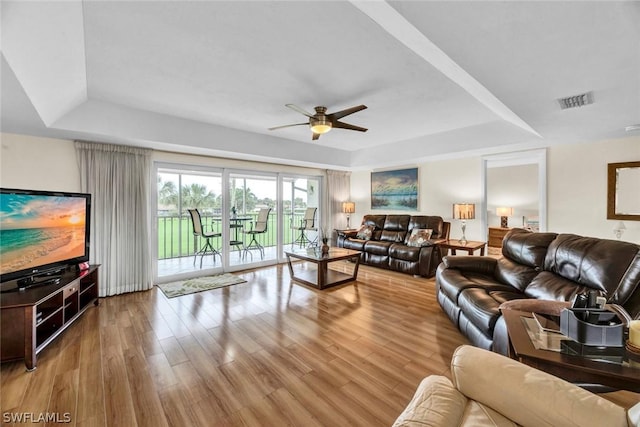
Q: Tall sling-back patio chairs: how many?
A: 3